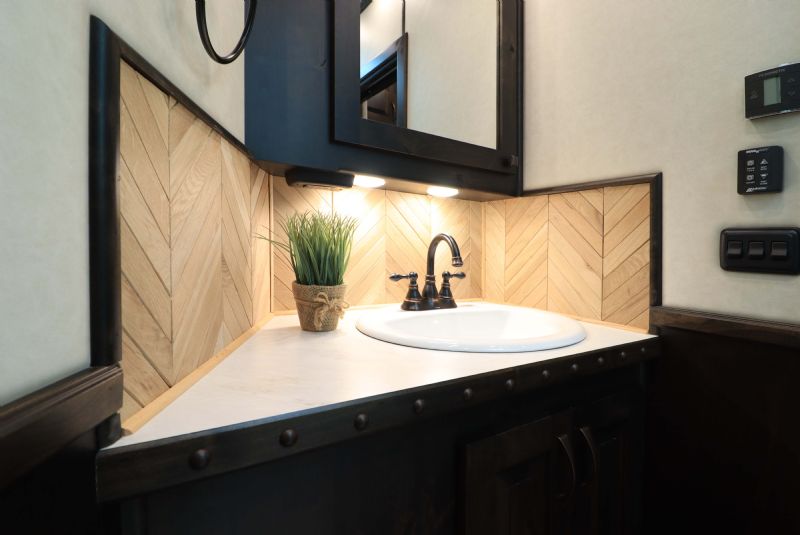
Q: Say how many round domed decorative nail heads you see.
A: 11